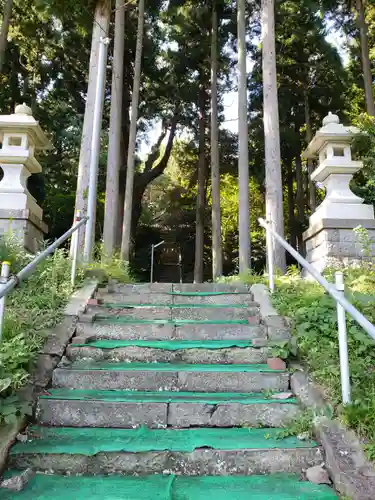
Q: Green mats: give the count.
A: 8